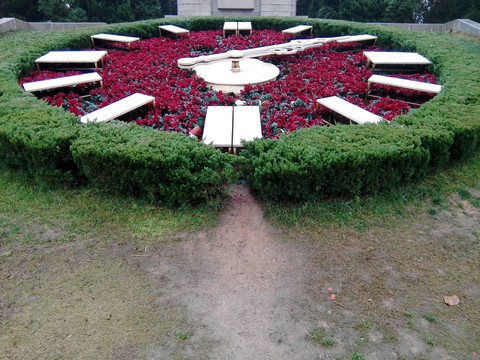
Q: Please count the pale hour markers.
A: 12